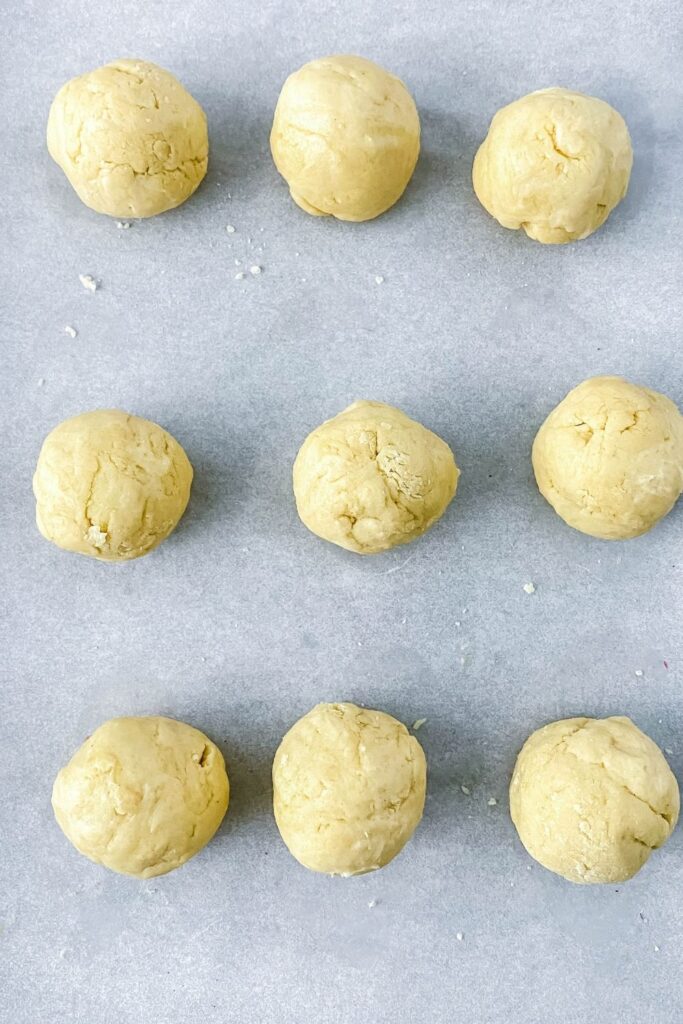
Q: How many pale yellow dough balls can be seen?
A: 9